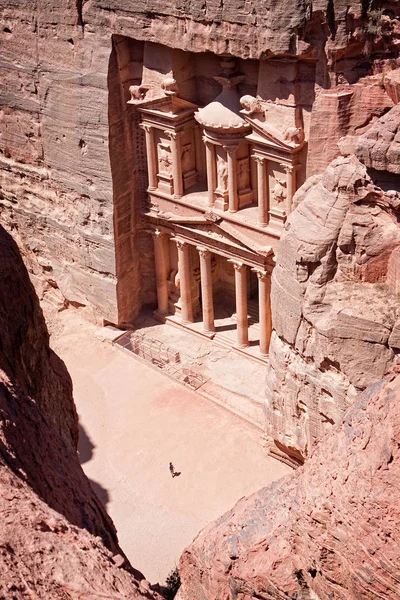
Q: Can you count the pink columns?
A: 11